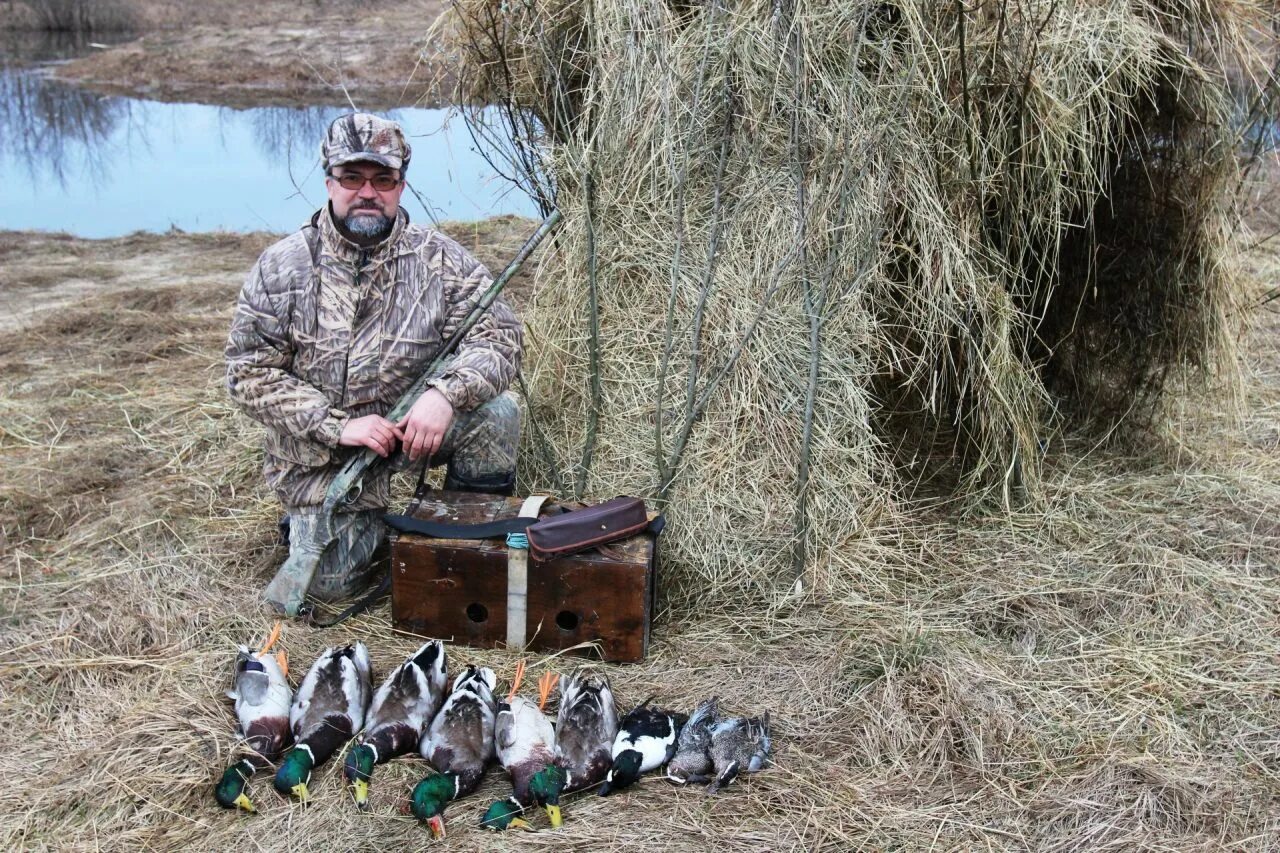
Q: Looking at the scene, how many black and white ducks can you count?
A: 1